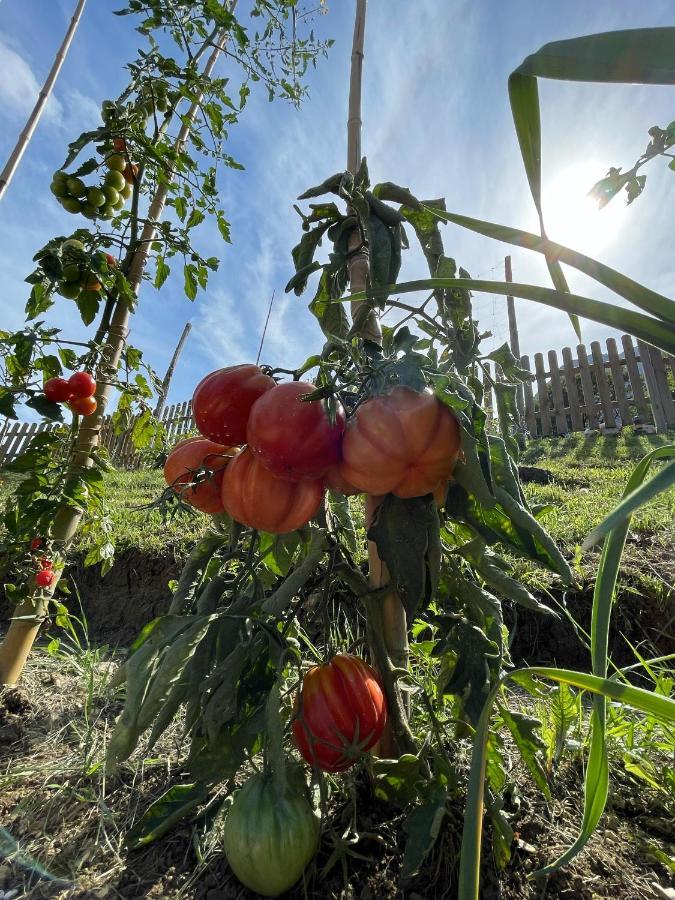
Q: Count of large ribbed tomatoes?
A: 7